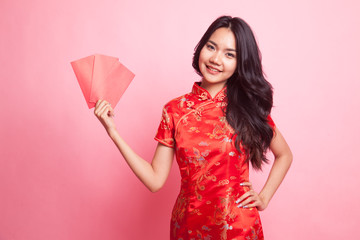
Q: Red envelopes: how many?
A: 3